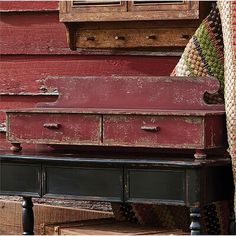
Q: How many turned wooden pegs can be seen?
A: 4